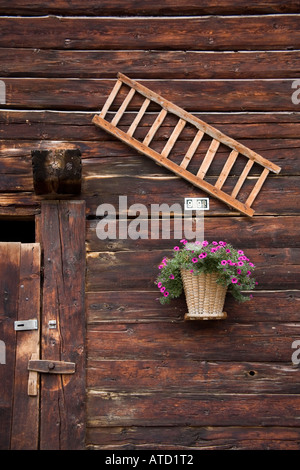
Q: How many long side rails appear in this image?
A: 2